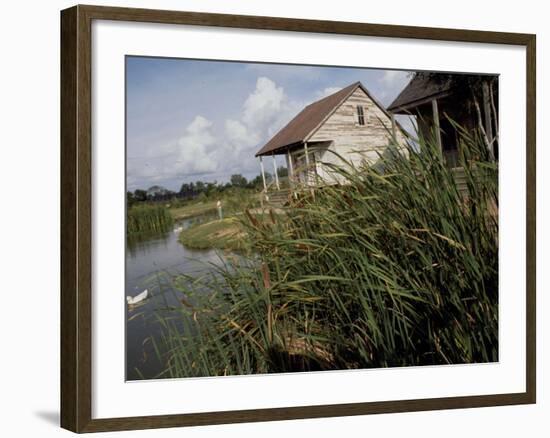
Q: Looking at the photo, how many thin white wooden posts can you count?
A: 4